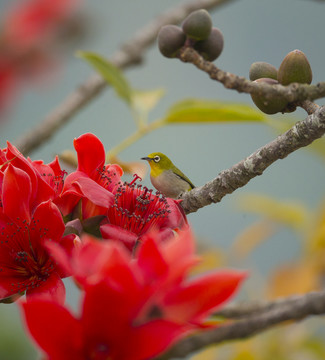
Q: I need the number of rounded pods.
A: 6